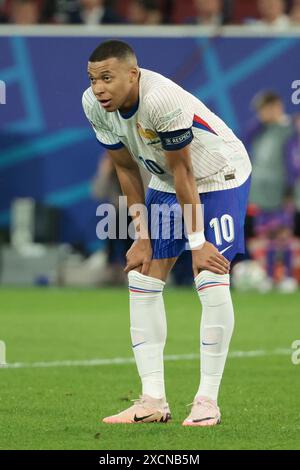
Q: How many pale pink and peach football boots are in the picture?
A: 2